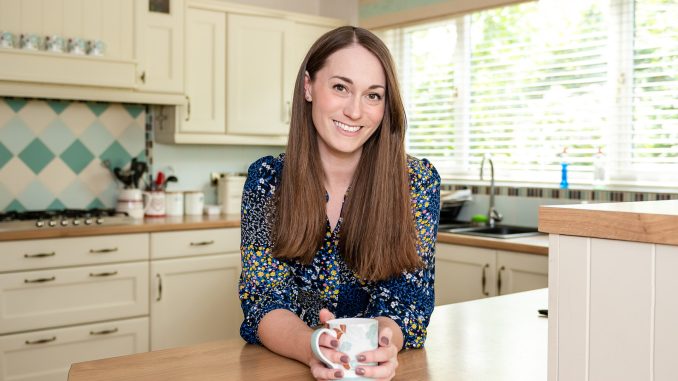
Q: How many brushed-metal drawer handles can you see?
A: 7